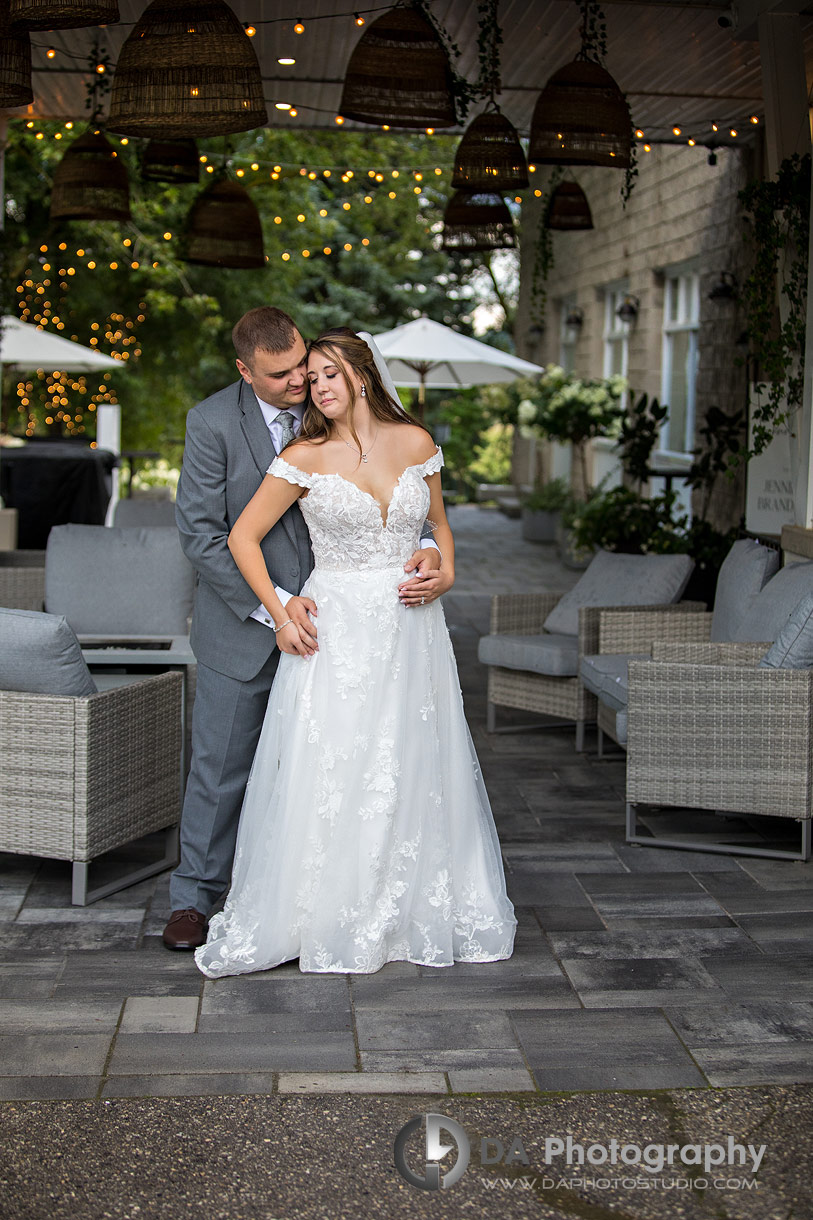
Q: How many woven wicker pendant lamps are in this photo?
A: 11